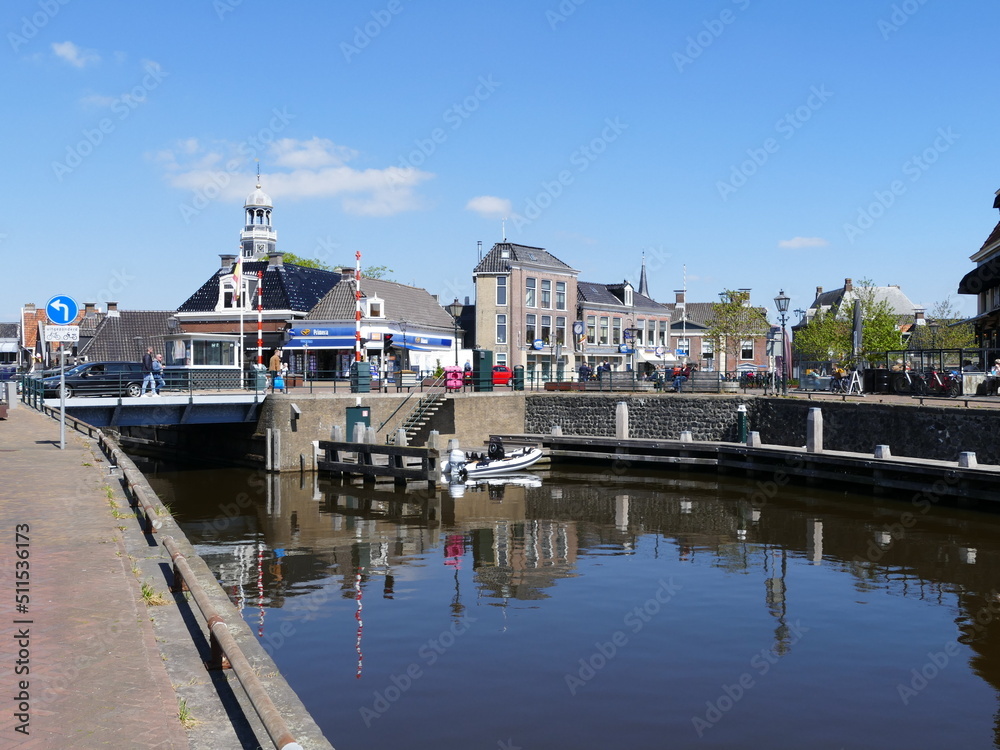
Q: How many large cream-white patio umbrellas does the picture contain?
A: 0